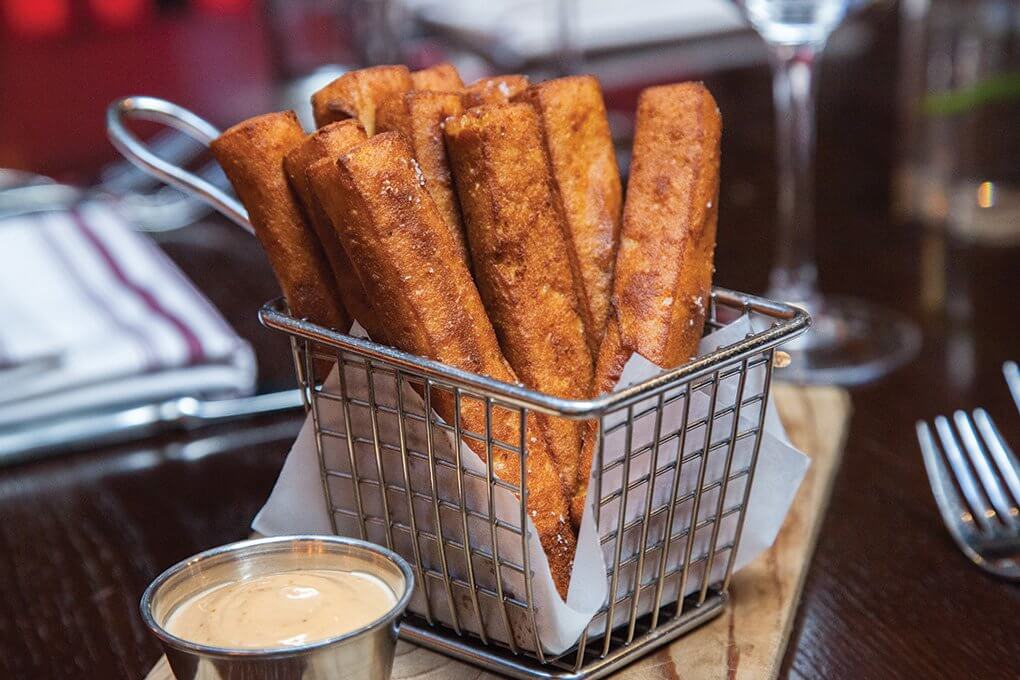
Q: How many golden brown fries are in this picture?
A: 10